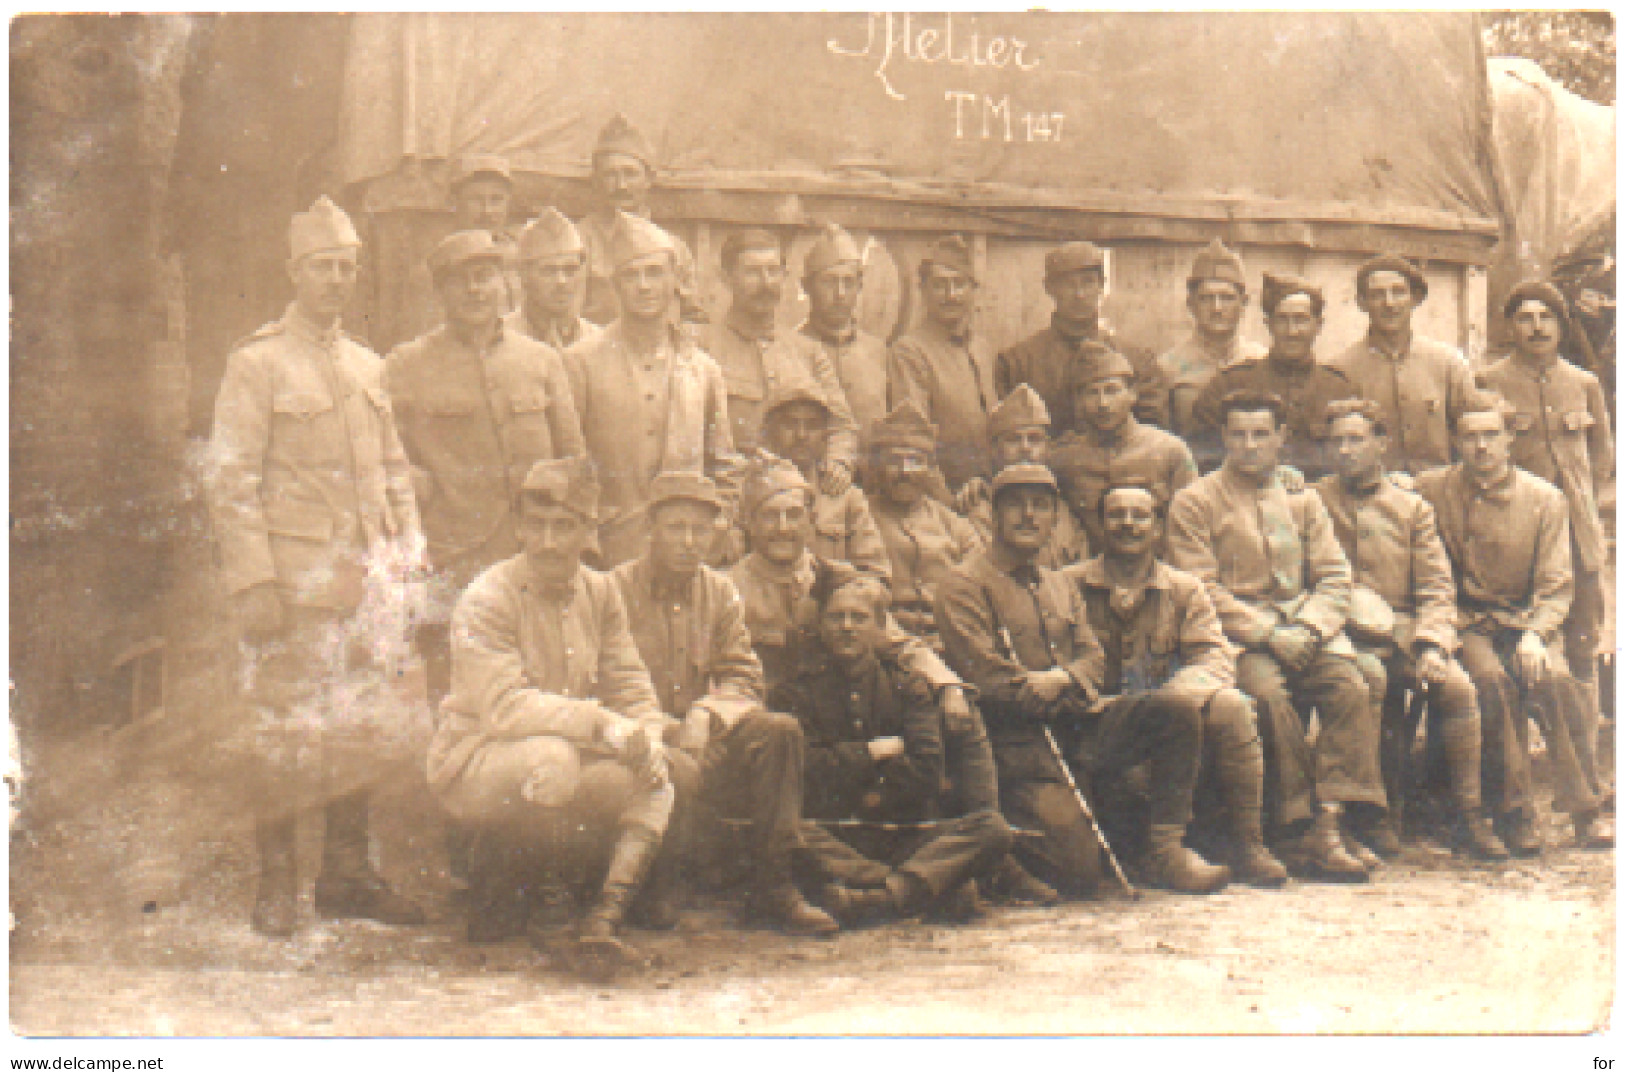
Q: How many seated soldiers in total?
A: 13